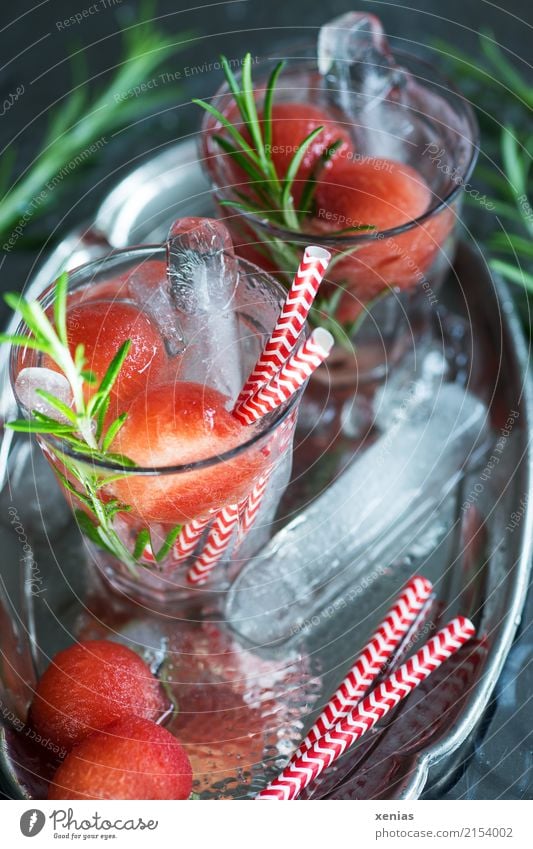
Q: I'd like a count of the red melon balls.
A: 6